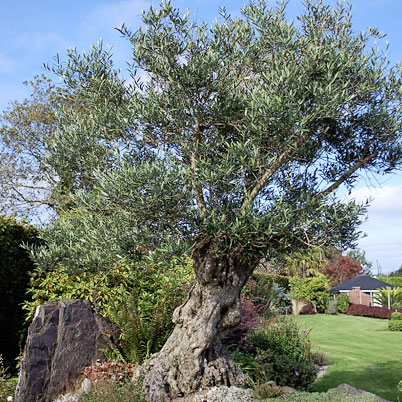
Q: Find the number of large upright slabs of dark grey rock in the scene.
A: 1